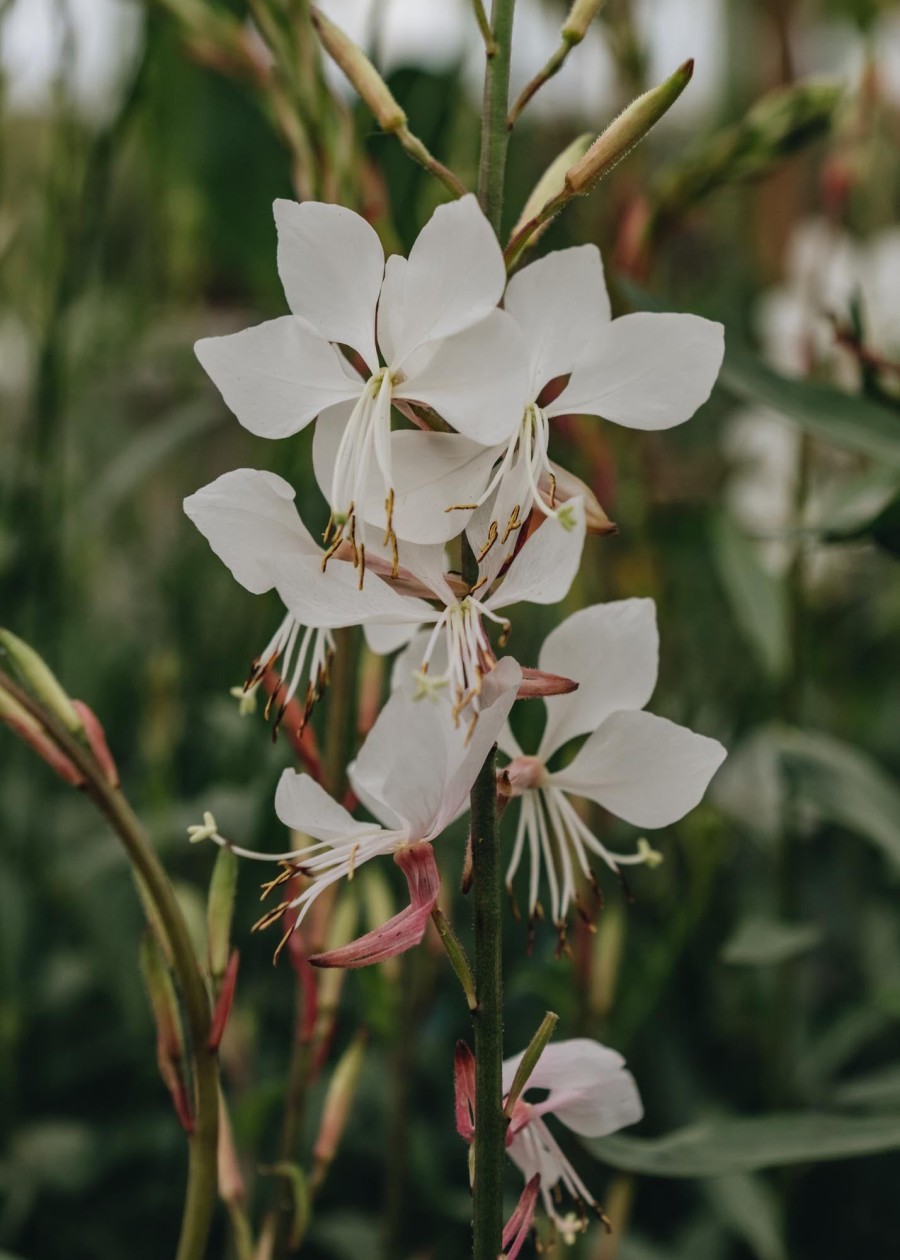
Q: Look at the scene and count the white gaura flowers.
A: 7